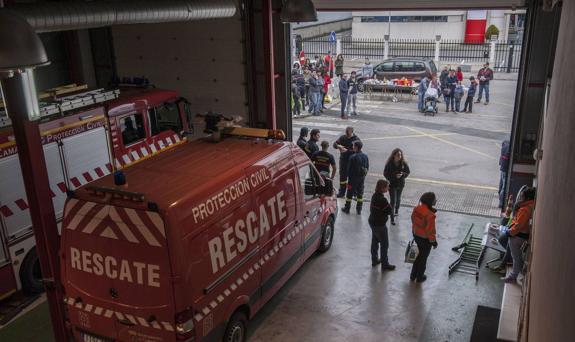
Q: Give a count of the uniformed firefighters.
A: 5